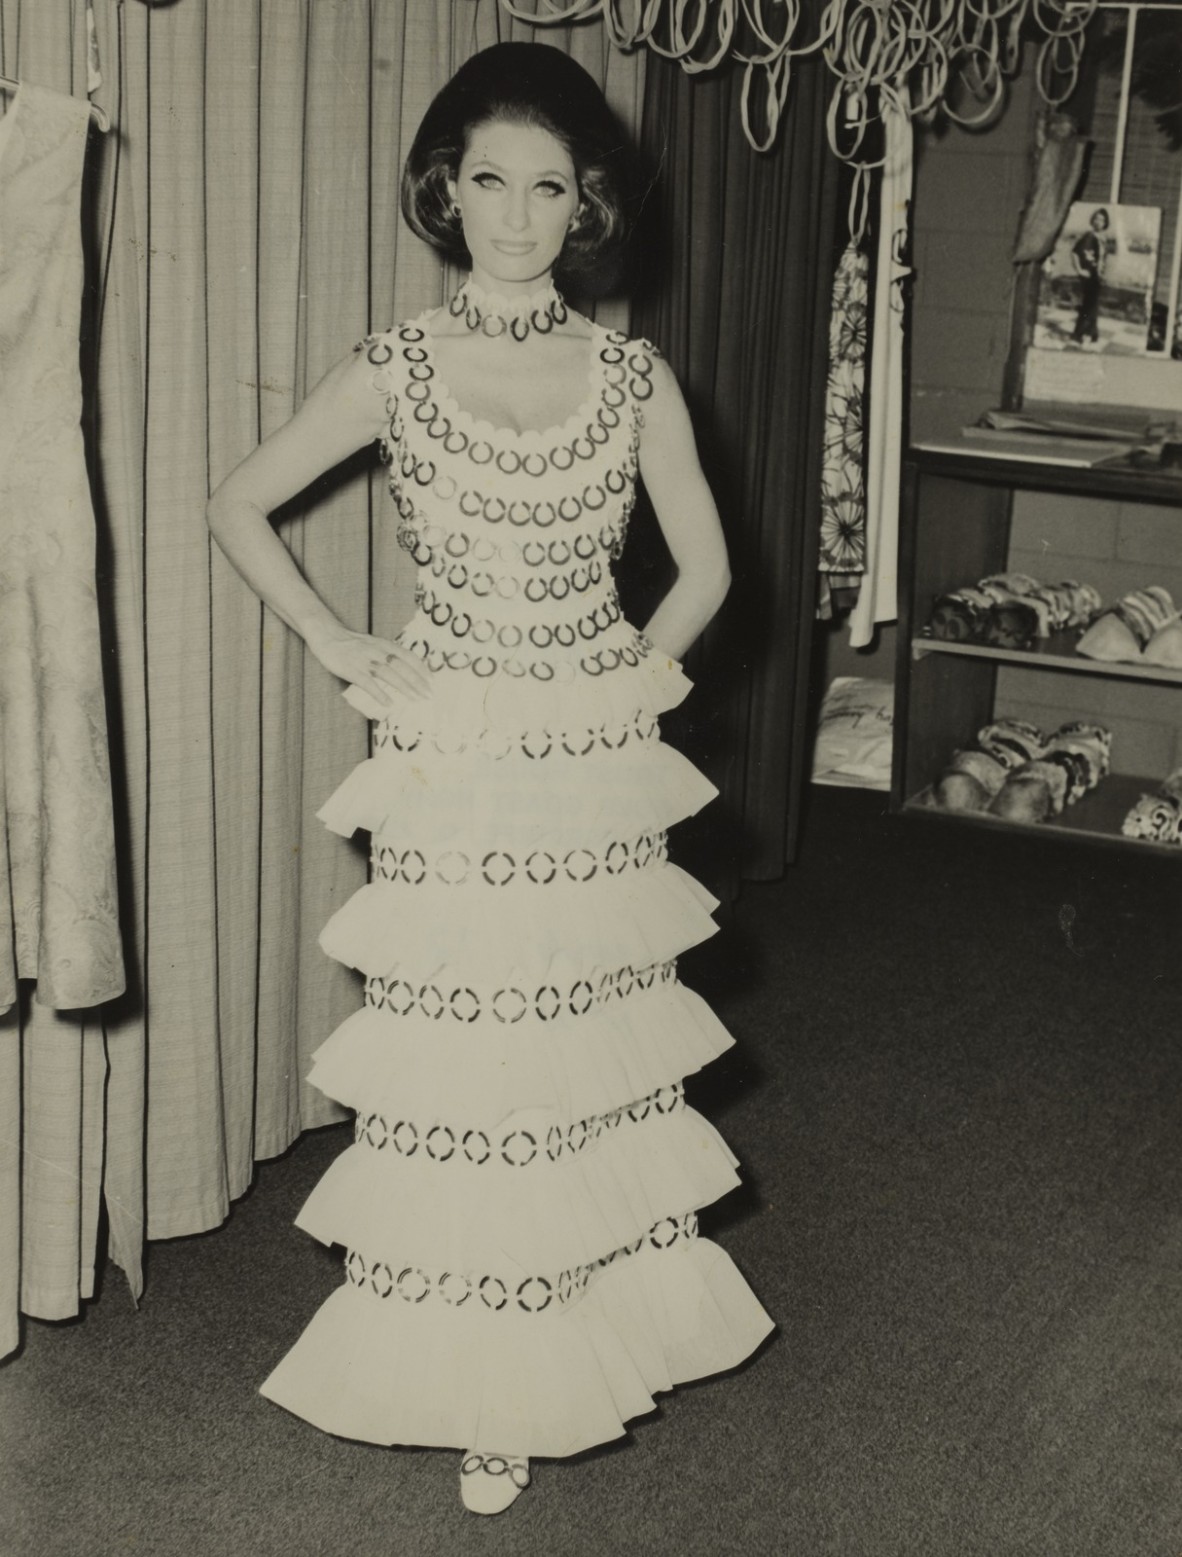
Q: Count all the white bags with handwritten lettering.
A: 1